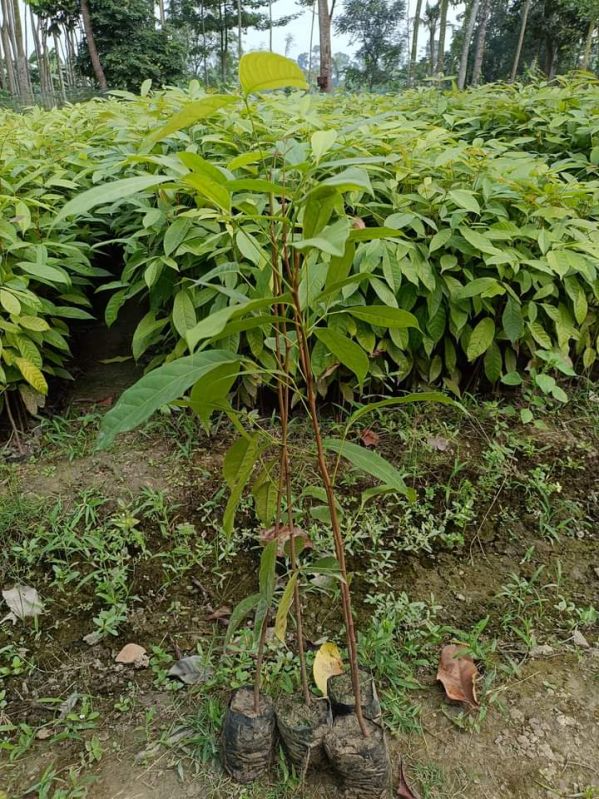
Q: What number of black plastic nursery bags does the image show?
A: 4